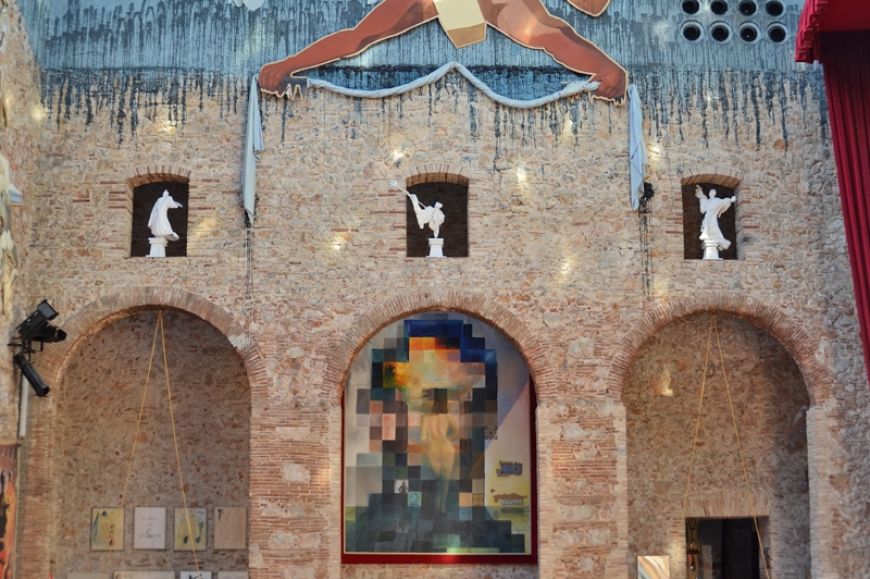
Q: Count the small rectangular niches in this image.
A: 3